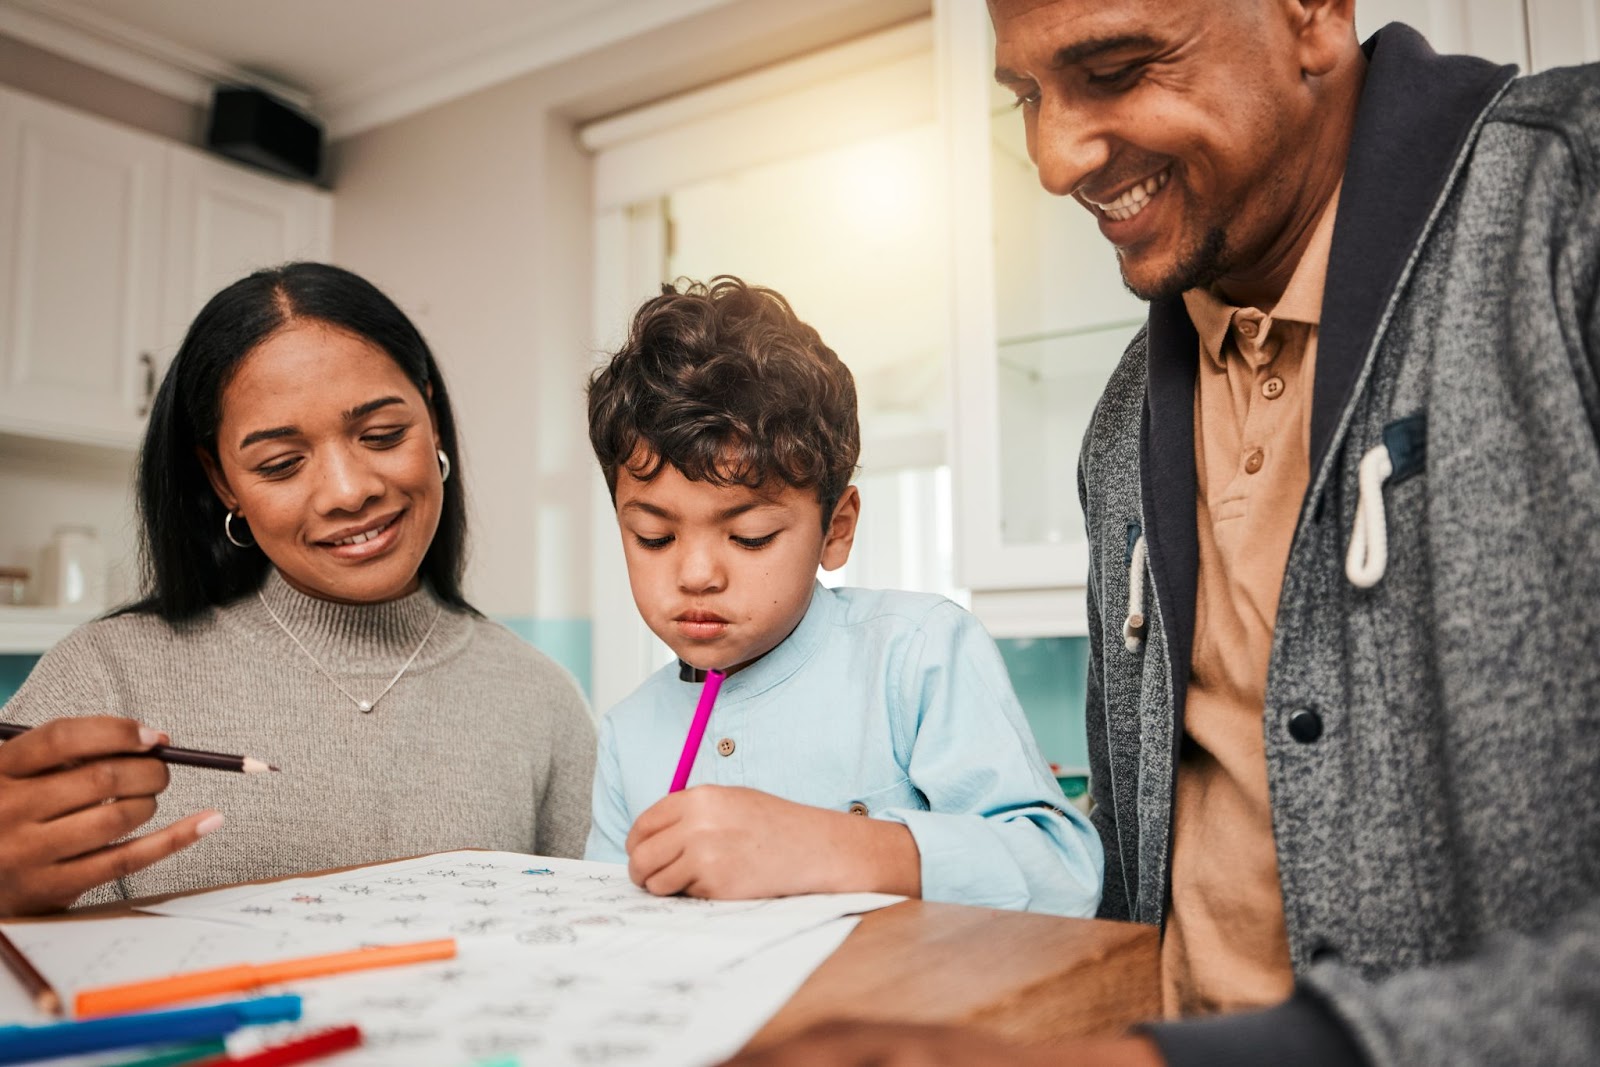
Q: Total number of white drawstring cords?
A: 2